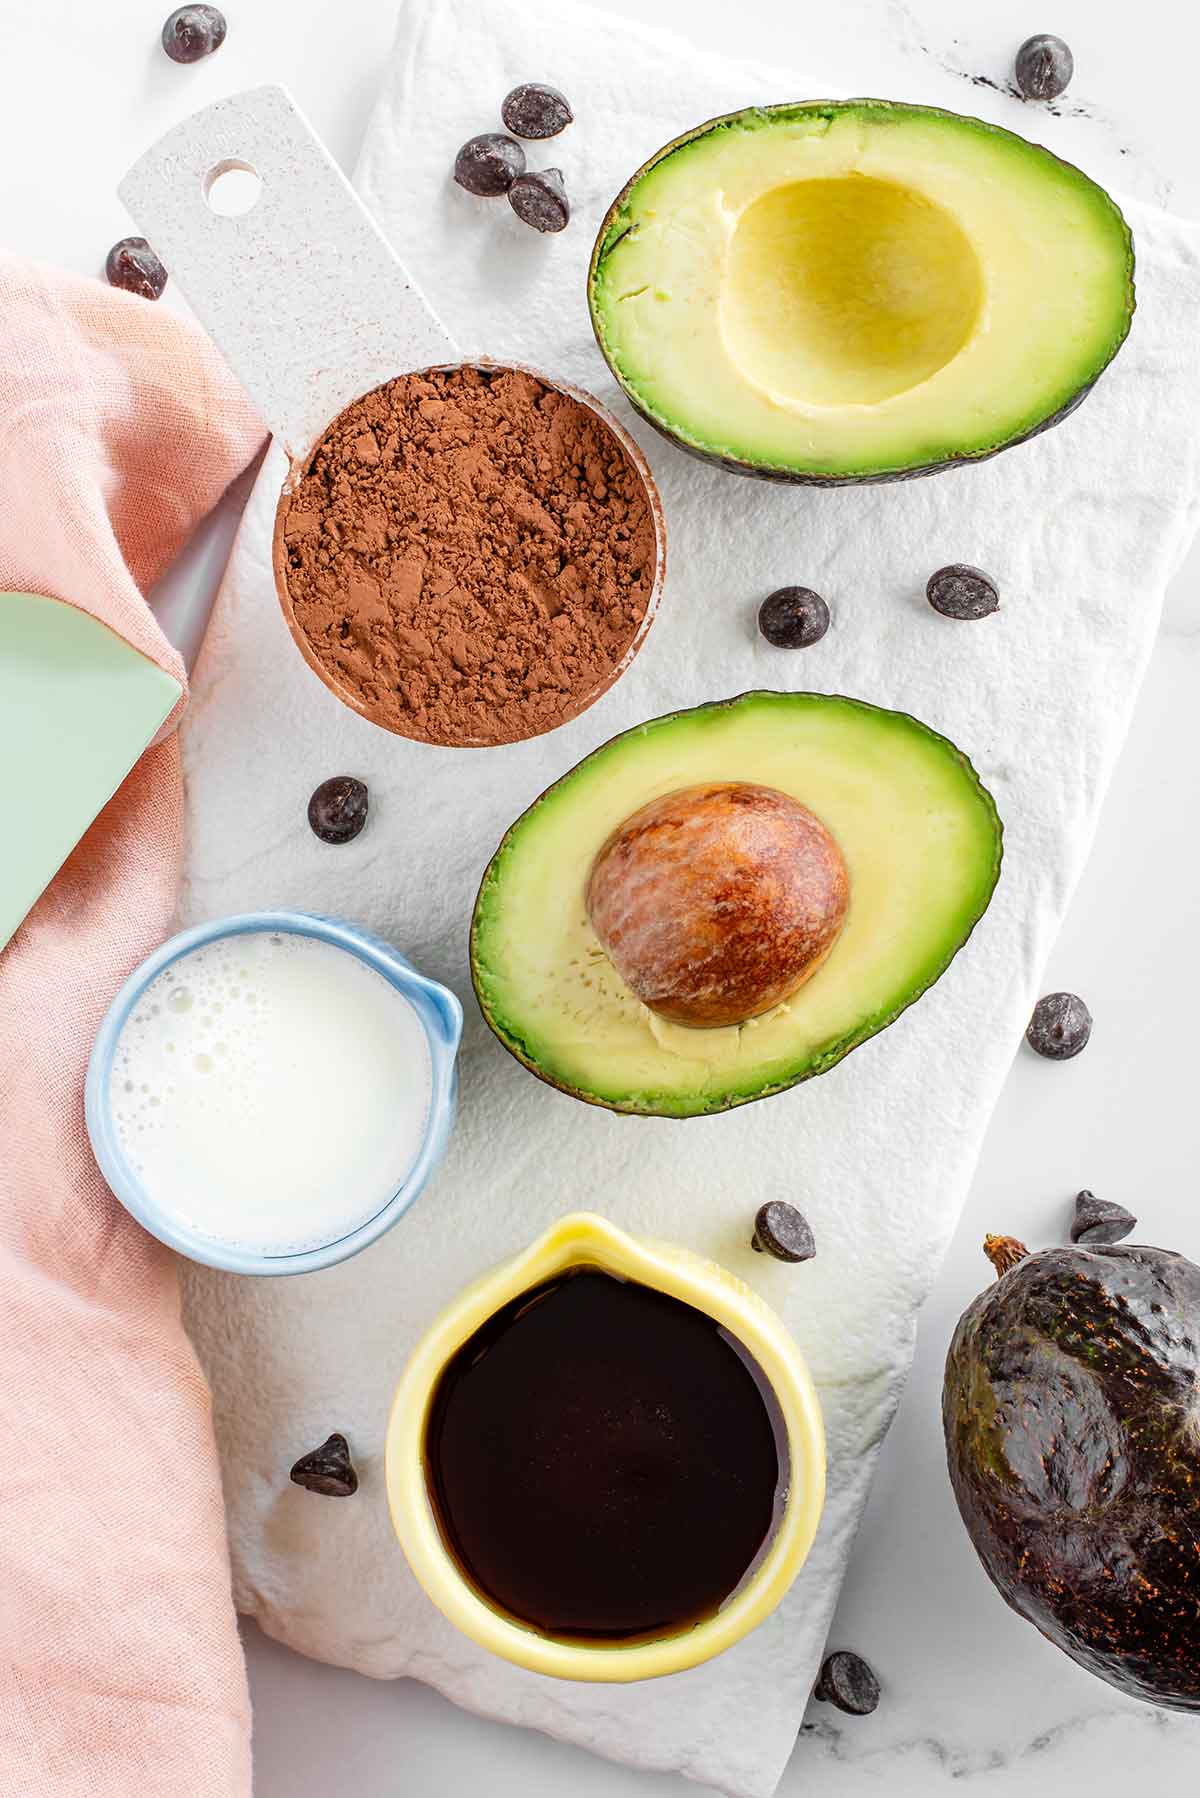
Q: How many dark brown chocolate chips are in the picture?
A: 14